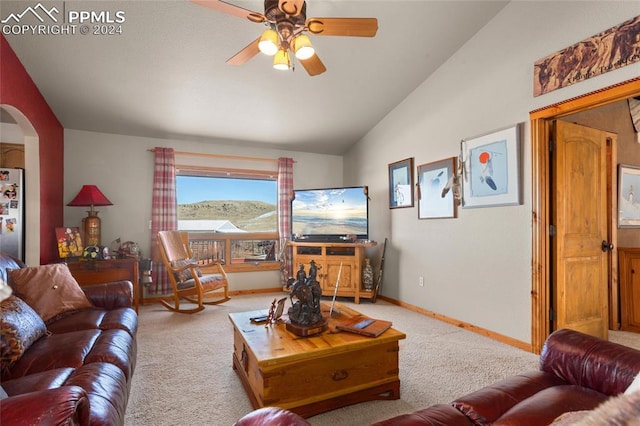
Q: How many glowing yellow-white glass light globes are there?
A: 3